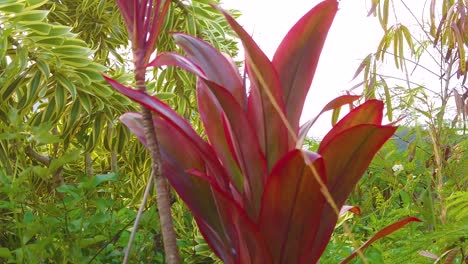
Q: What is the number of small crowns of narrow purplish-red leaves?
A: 1